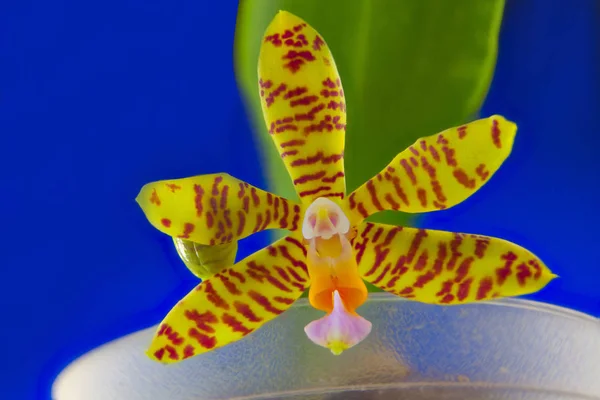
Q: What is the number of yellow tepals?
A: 5